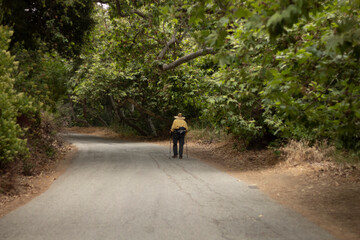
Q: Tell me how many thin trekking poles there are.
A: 2